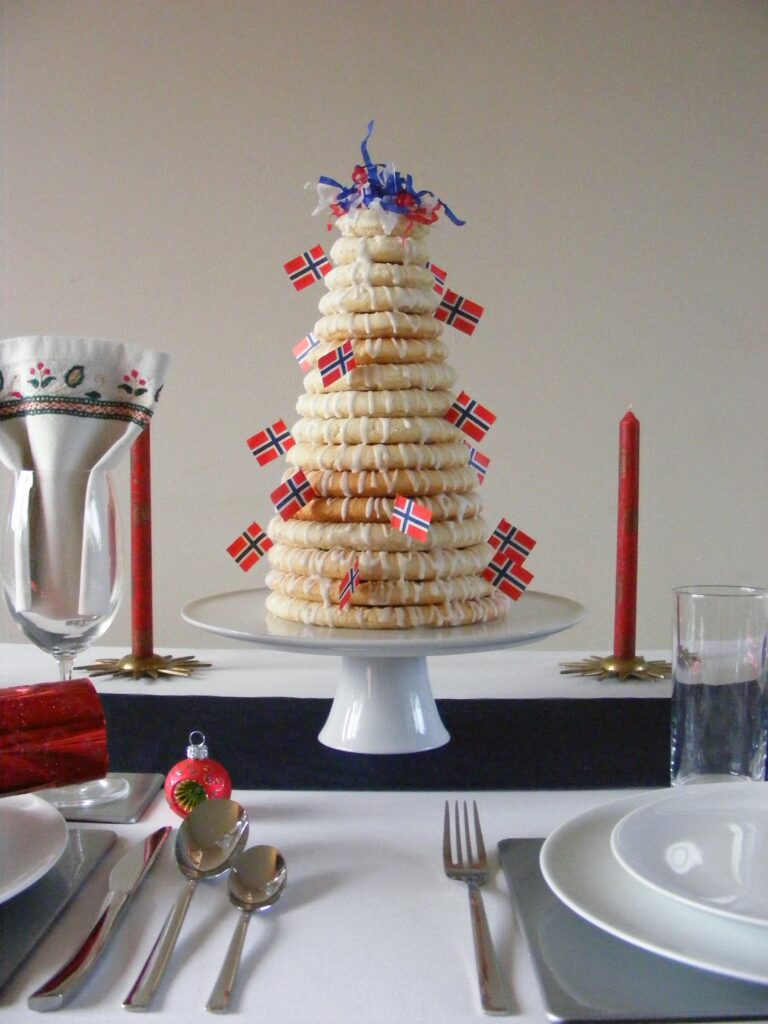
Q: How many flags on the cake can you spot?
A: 14